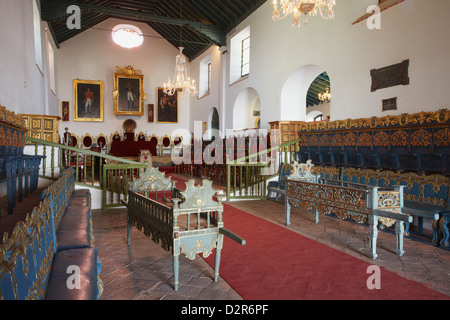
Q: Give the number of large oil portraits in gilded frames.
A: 3